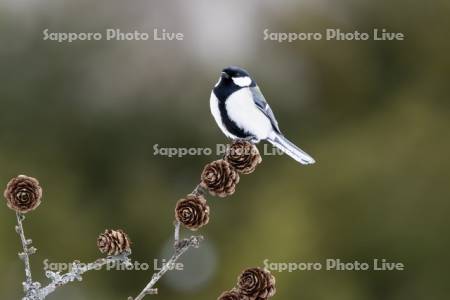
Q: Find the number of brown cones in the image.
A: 7